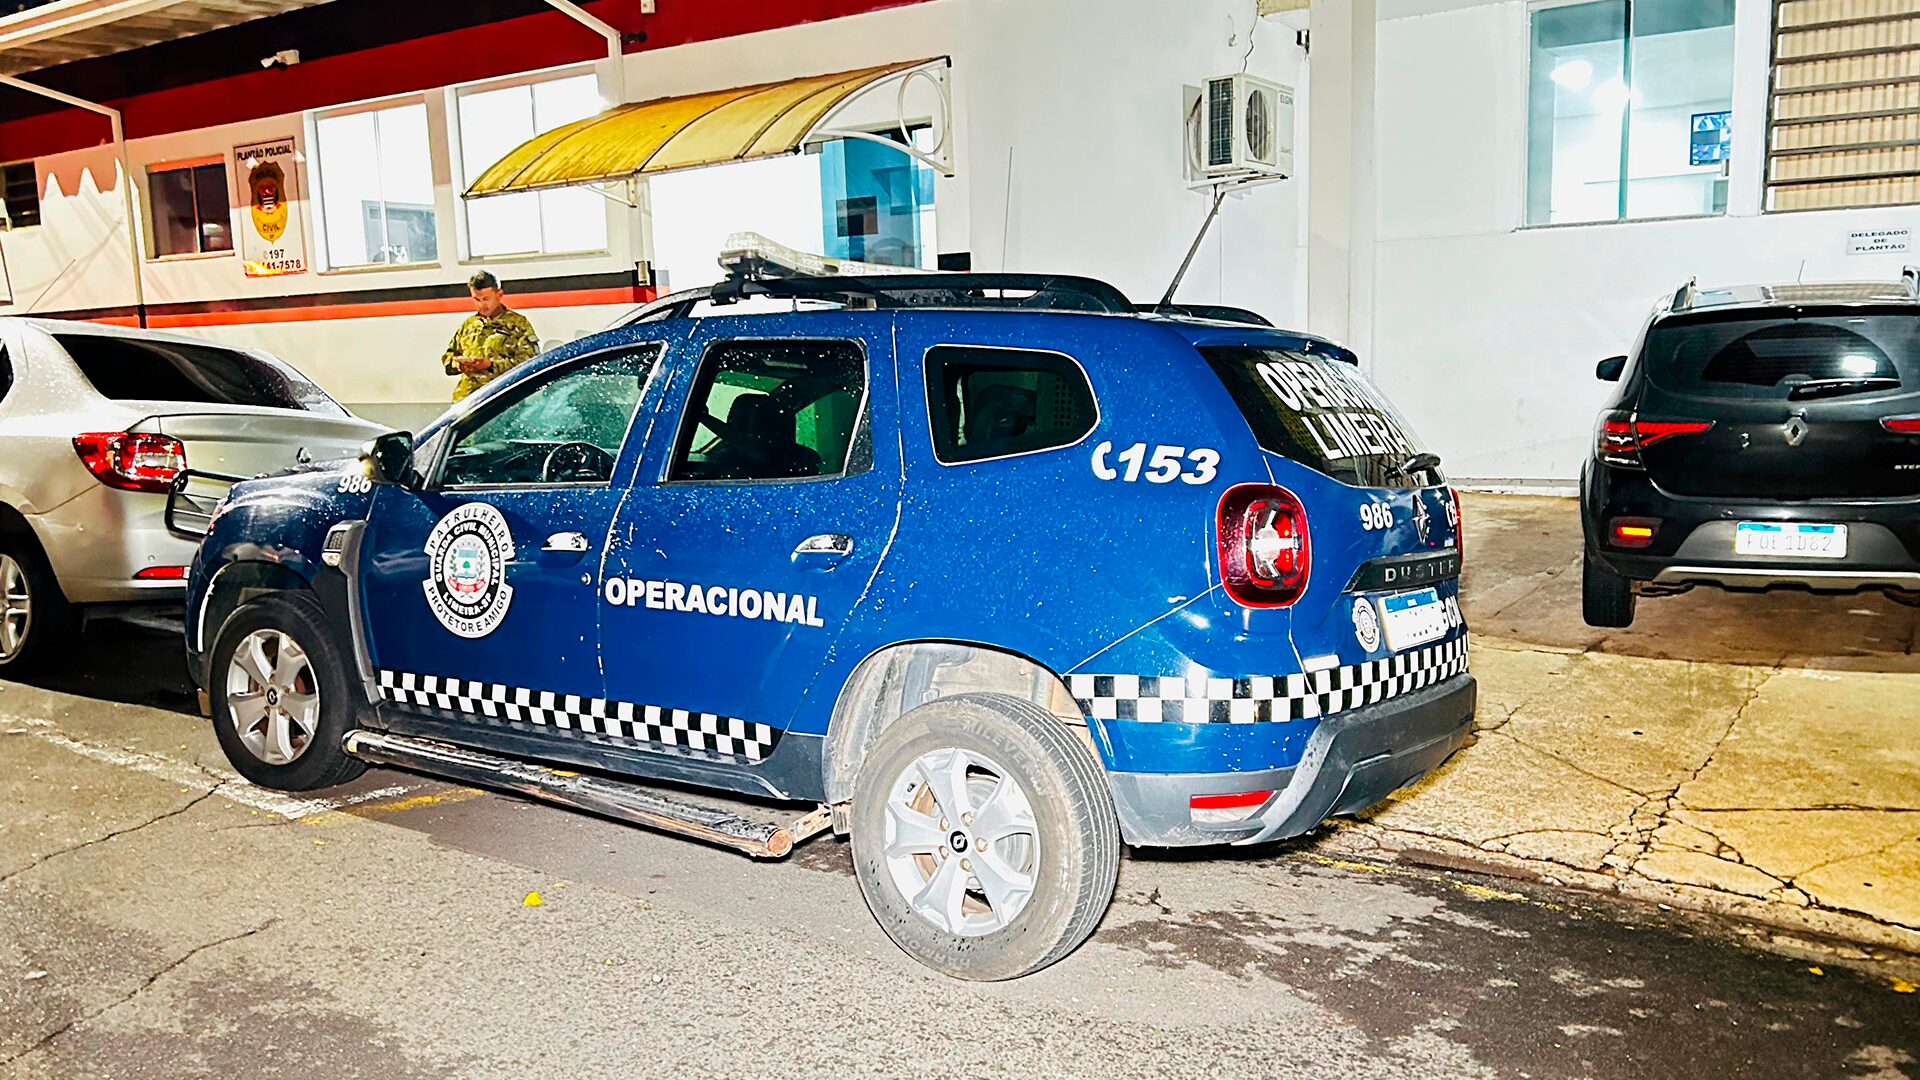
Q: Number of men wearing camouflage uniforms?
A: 1